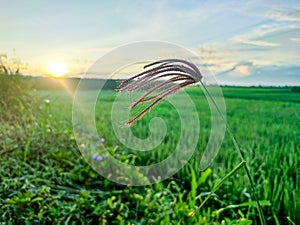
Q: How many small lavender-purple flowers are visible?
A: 3